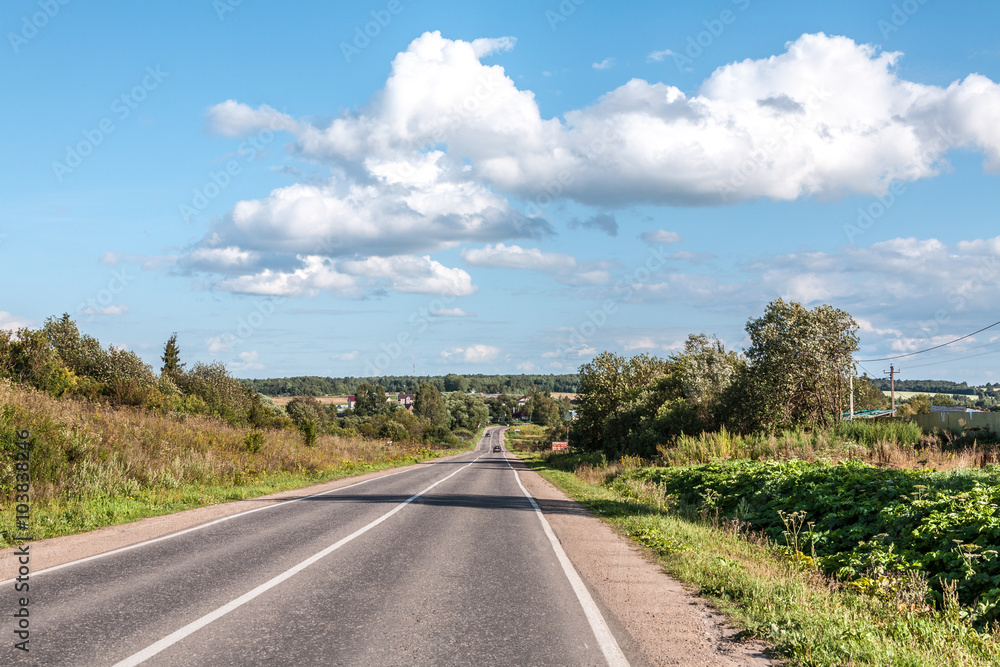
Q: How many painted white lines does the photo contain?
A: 3